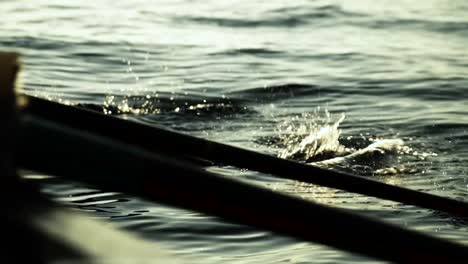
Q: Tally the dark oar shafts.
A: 2